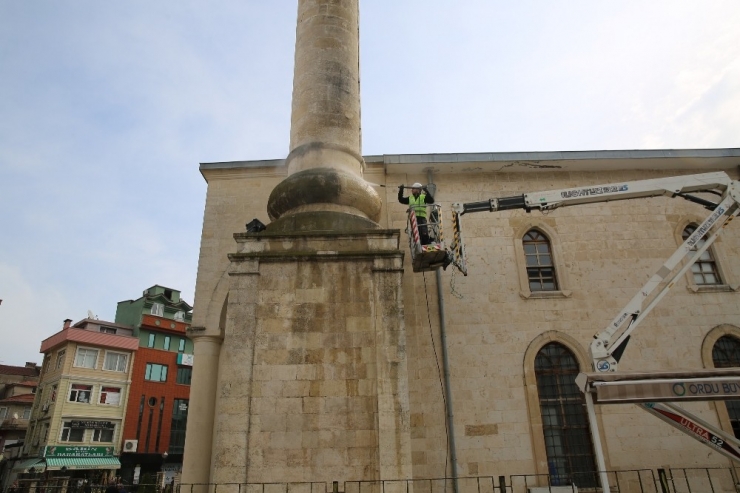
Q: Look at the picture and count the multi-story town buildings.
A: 3